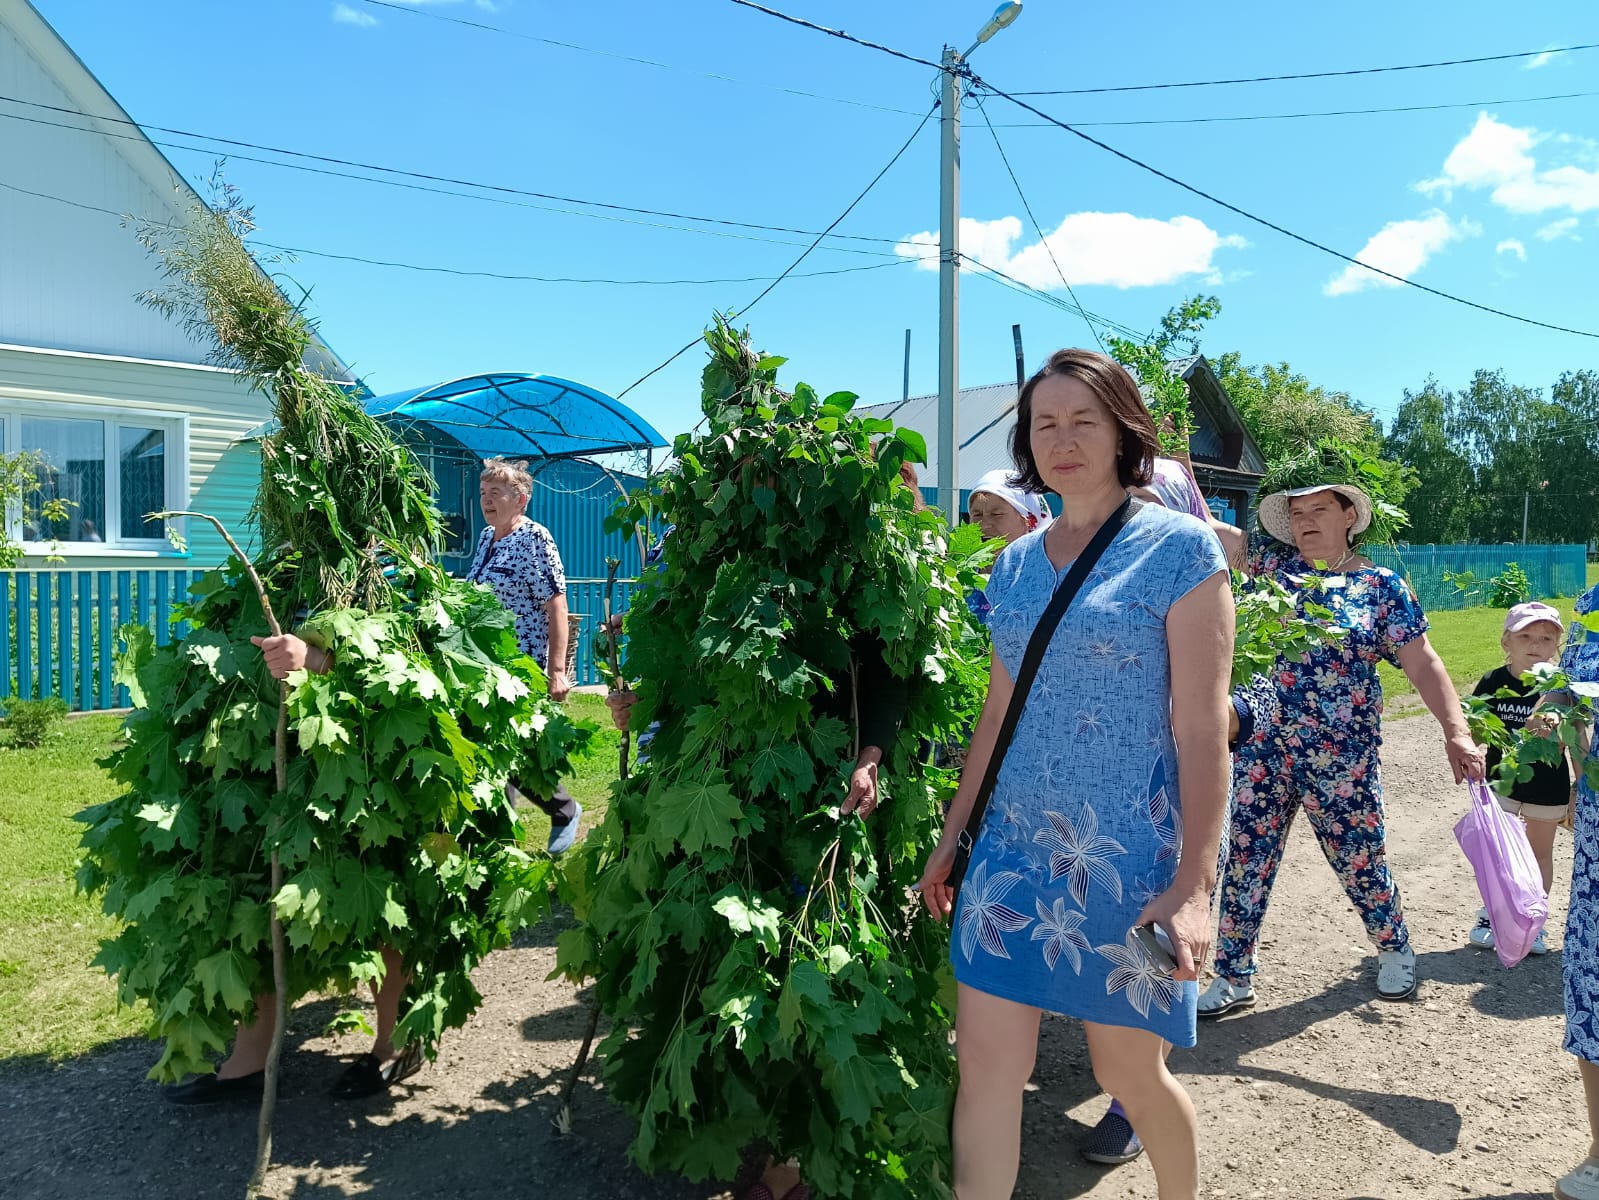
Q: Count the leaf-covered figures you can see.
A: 2